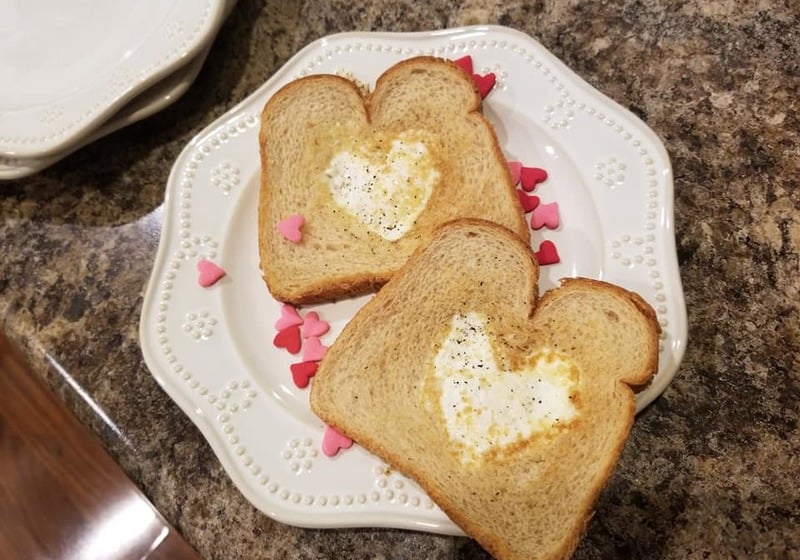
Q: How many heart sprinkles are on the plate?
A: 15